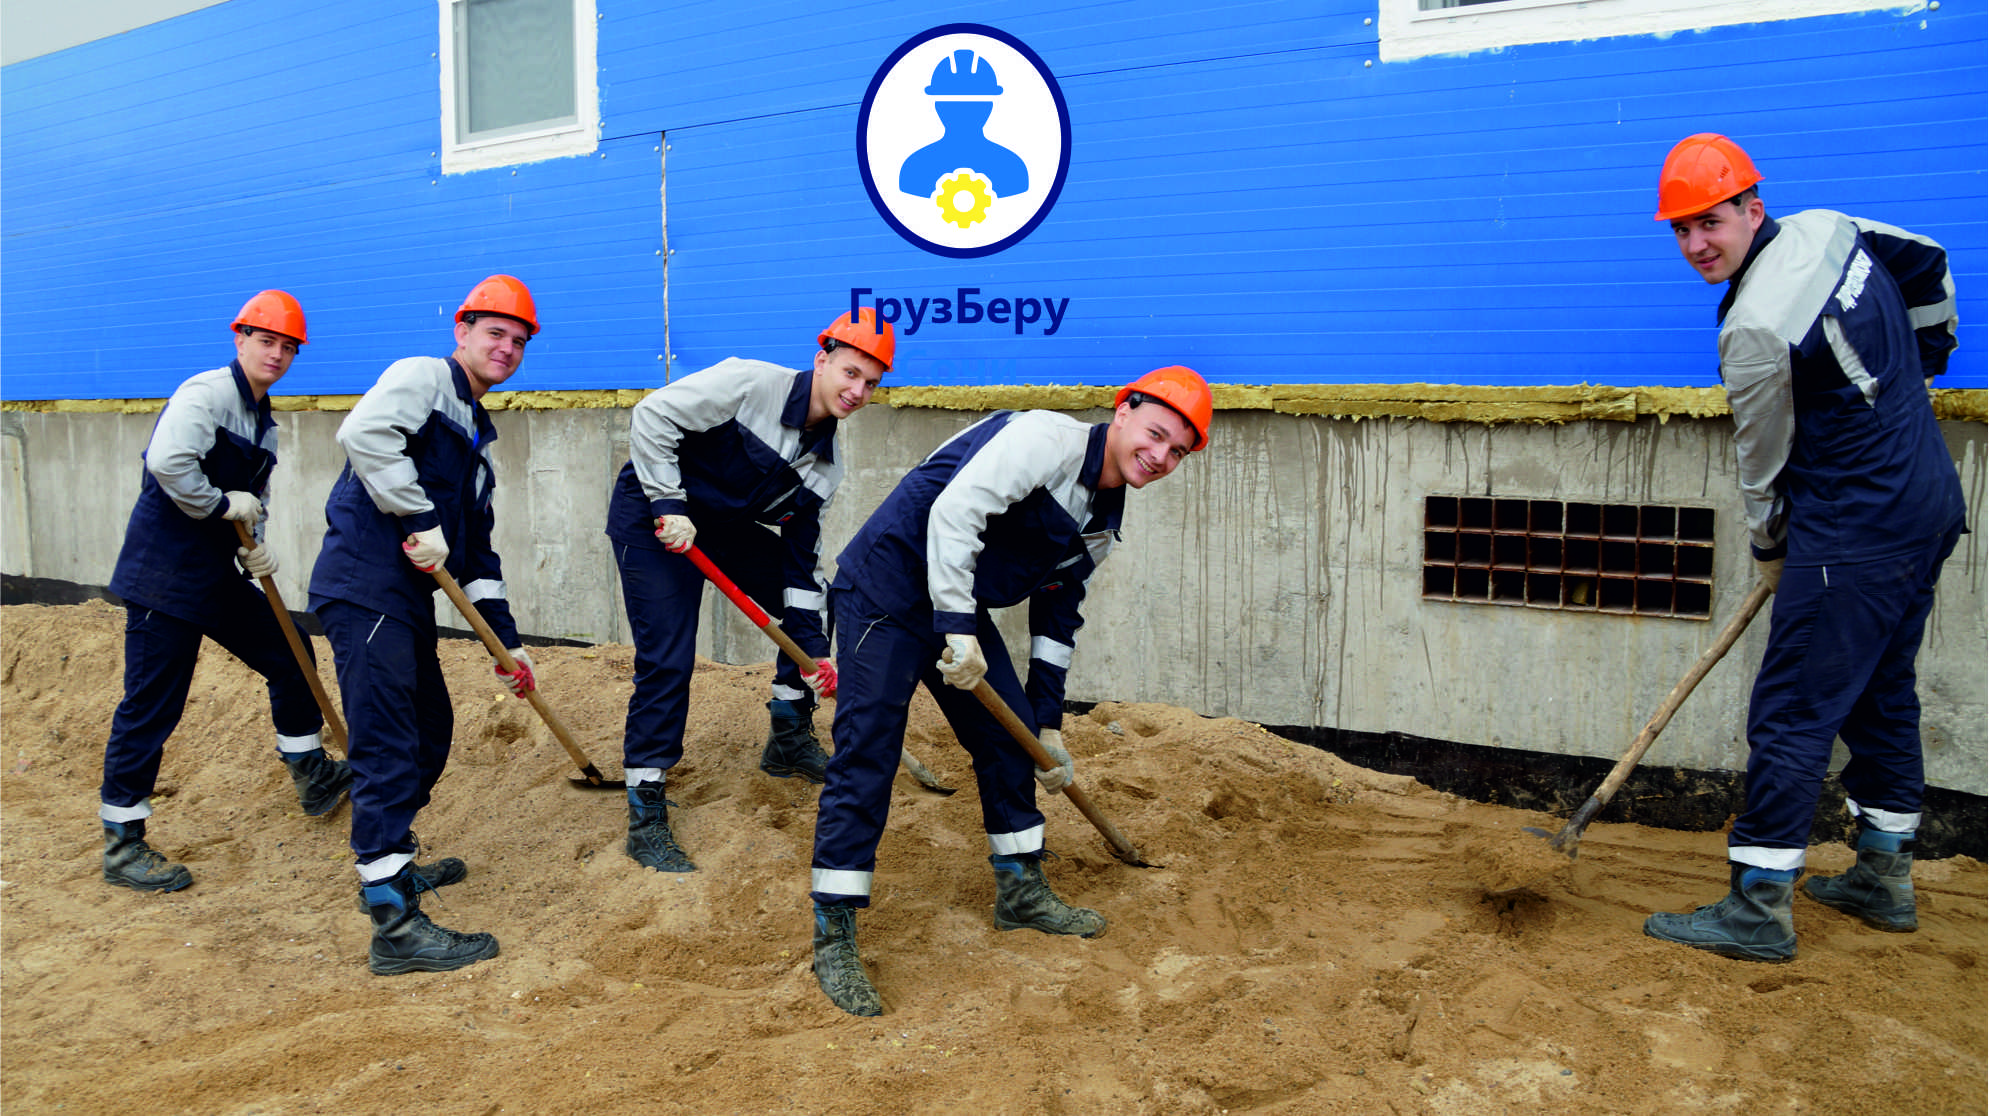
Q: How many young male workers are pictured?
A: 5